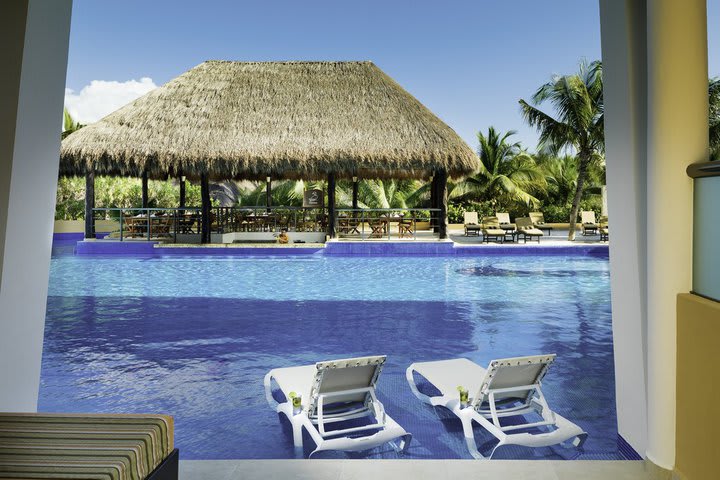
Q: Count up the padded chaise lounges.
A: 7